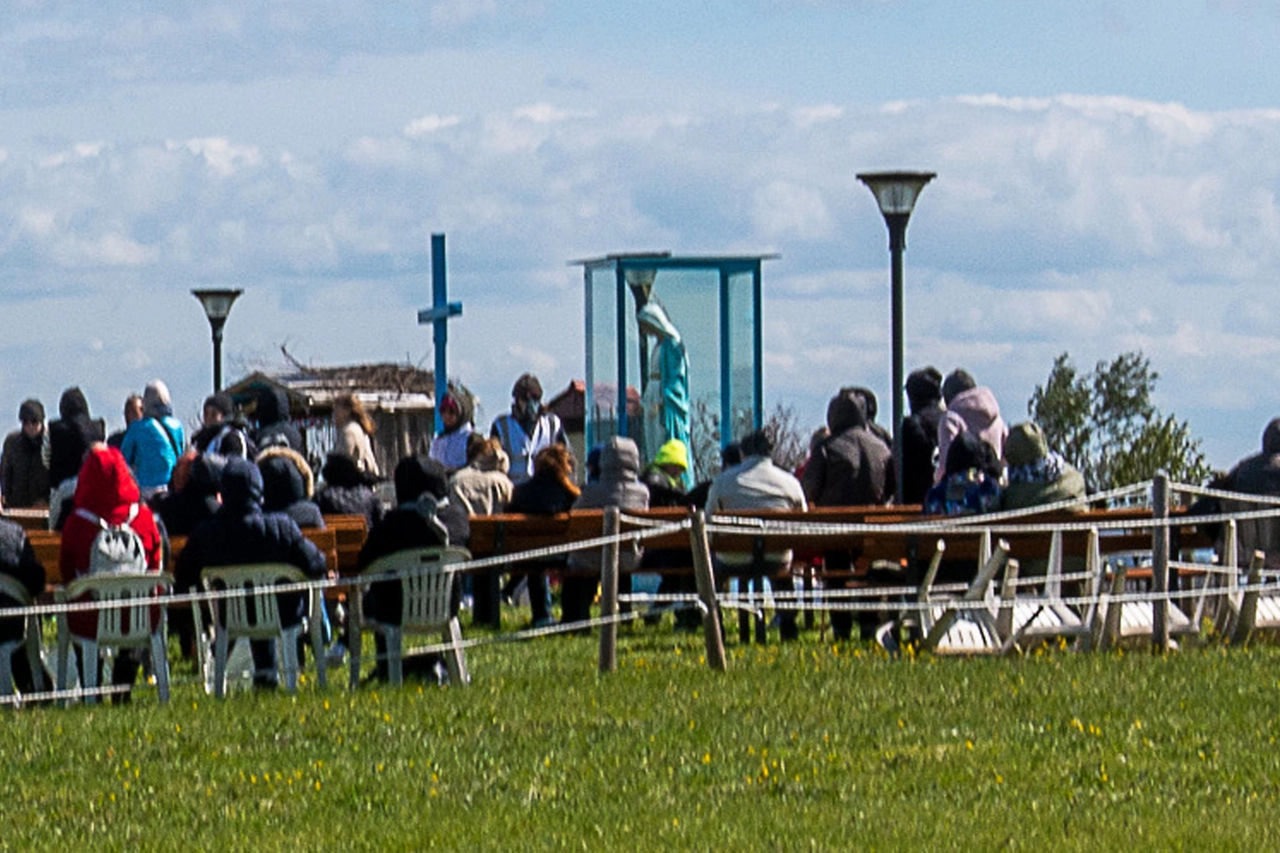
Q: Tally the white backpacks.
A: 1